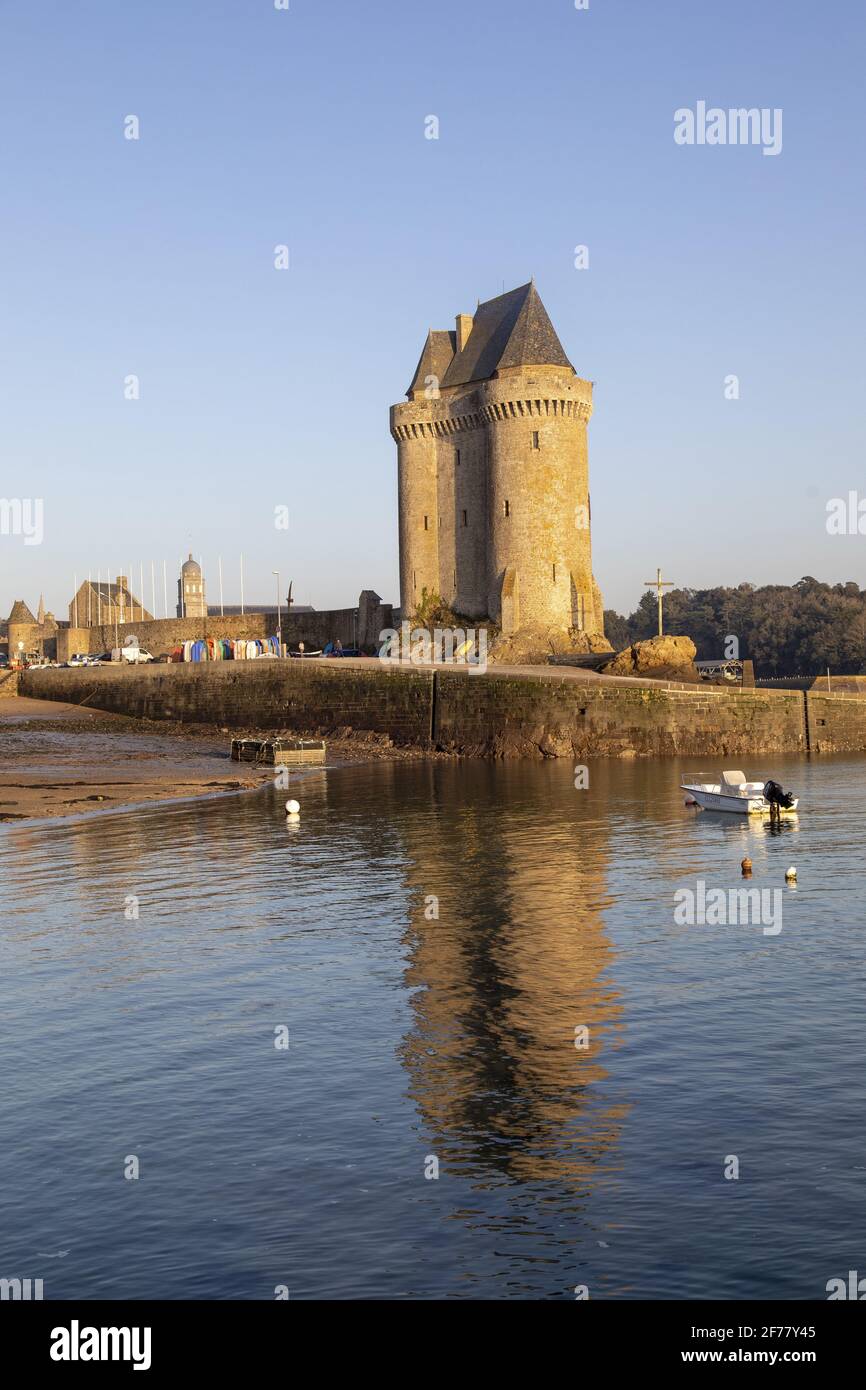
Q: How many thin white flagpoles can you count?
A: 13